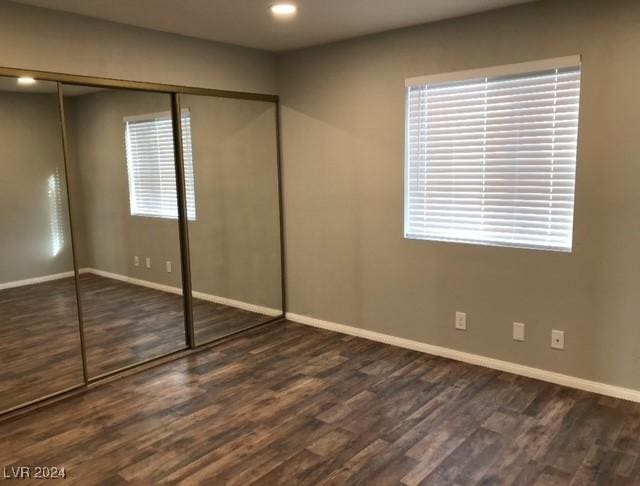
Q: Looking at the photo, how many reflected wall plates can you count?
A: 3